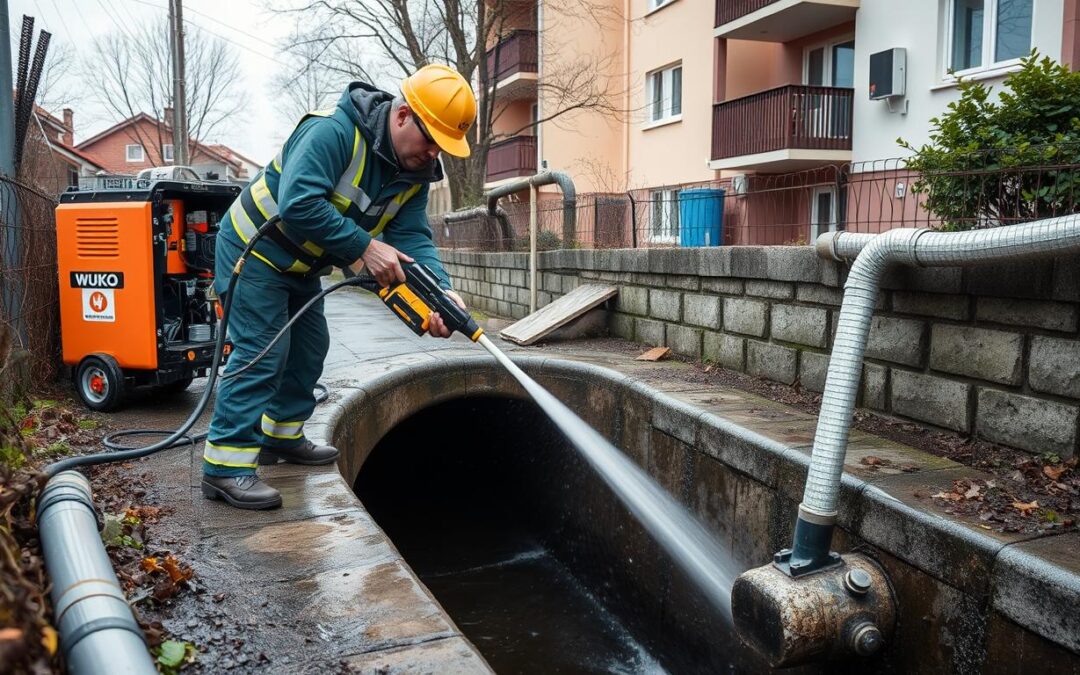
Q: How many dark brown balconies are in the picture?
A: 4